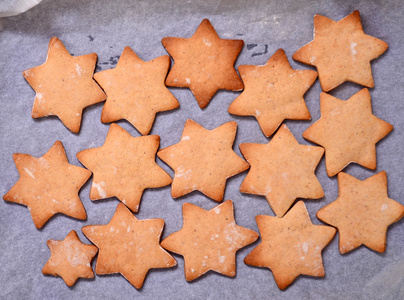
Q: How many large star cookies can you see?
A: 14